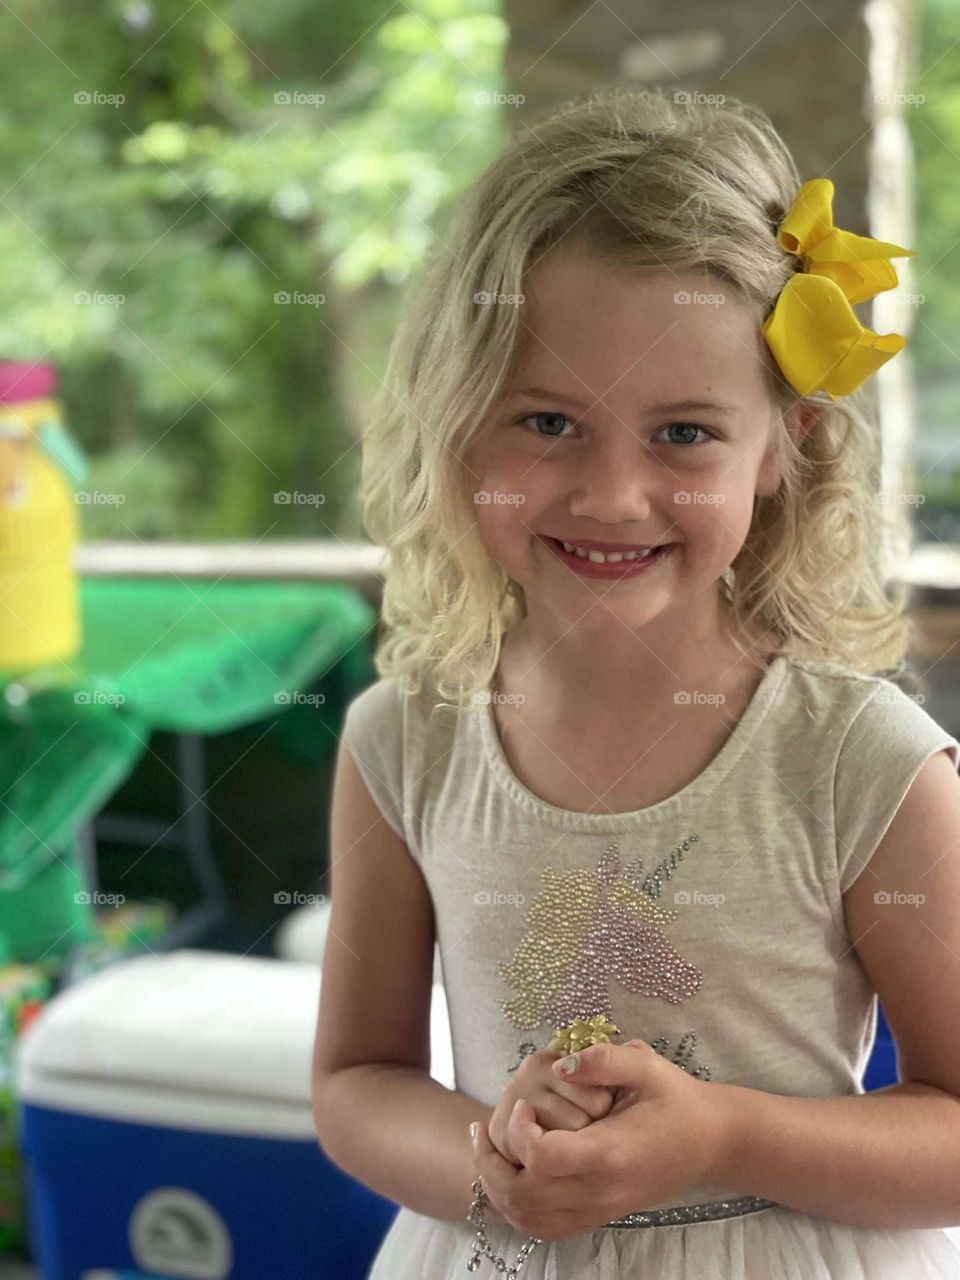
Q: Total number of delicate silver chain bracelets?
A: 1